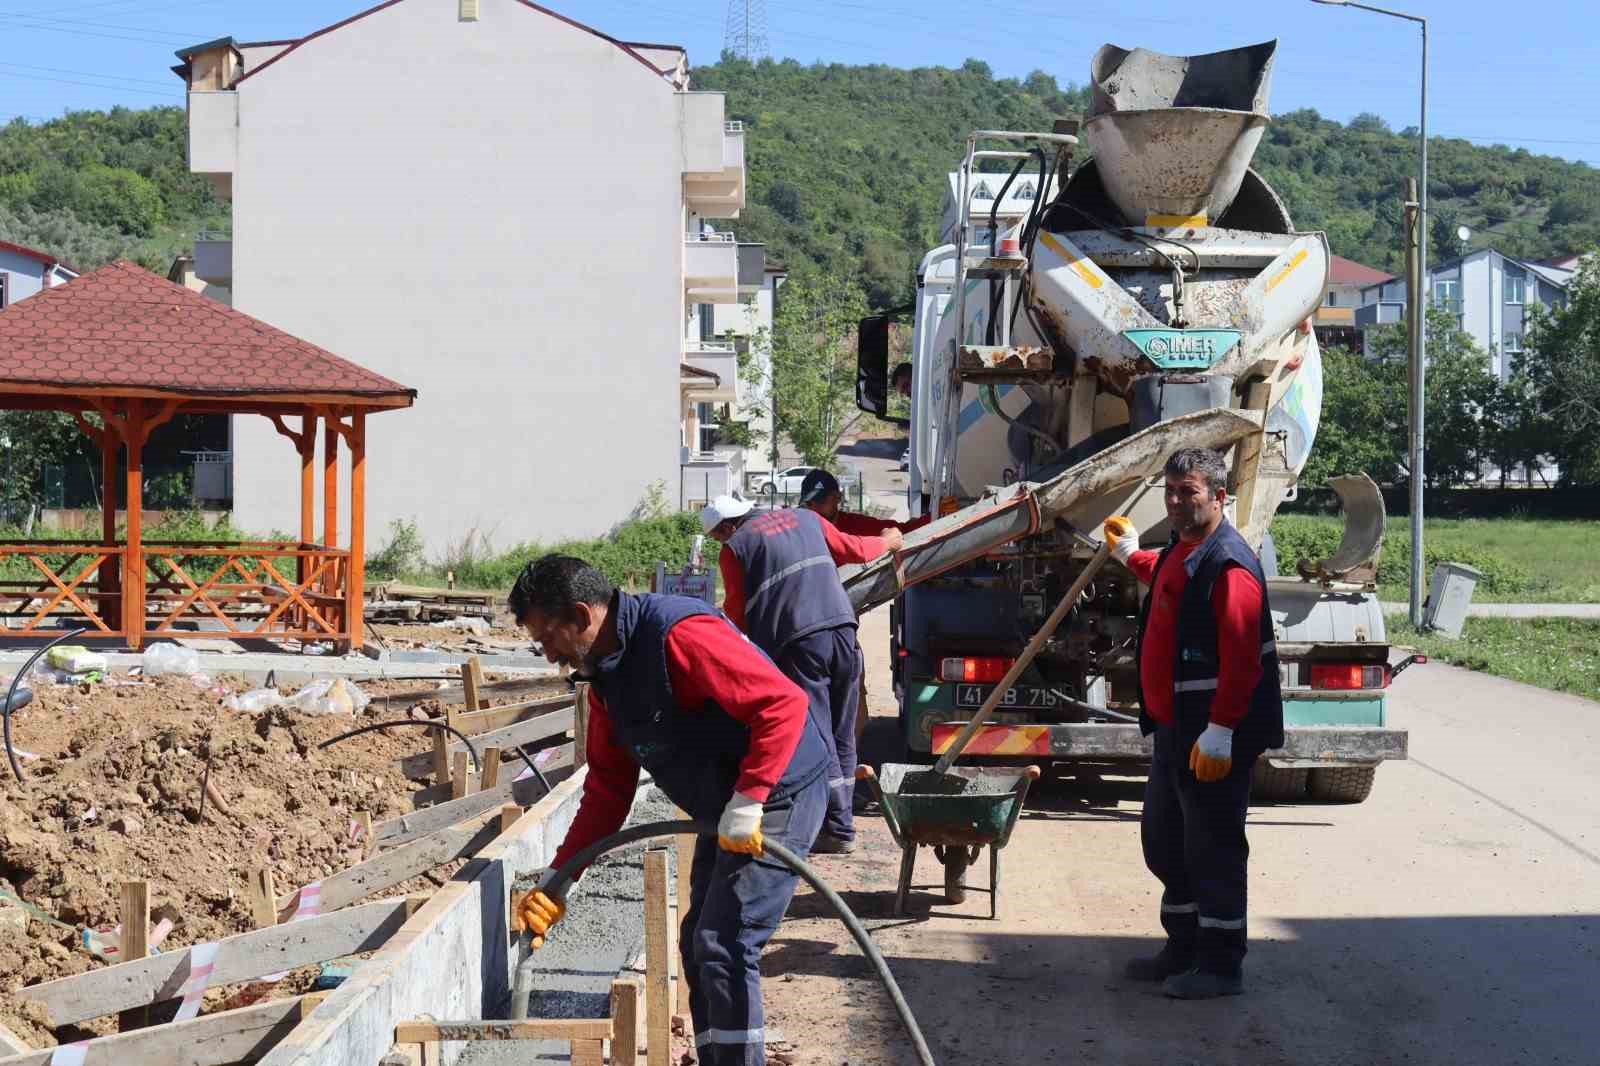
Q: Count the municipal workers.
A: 4